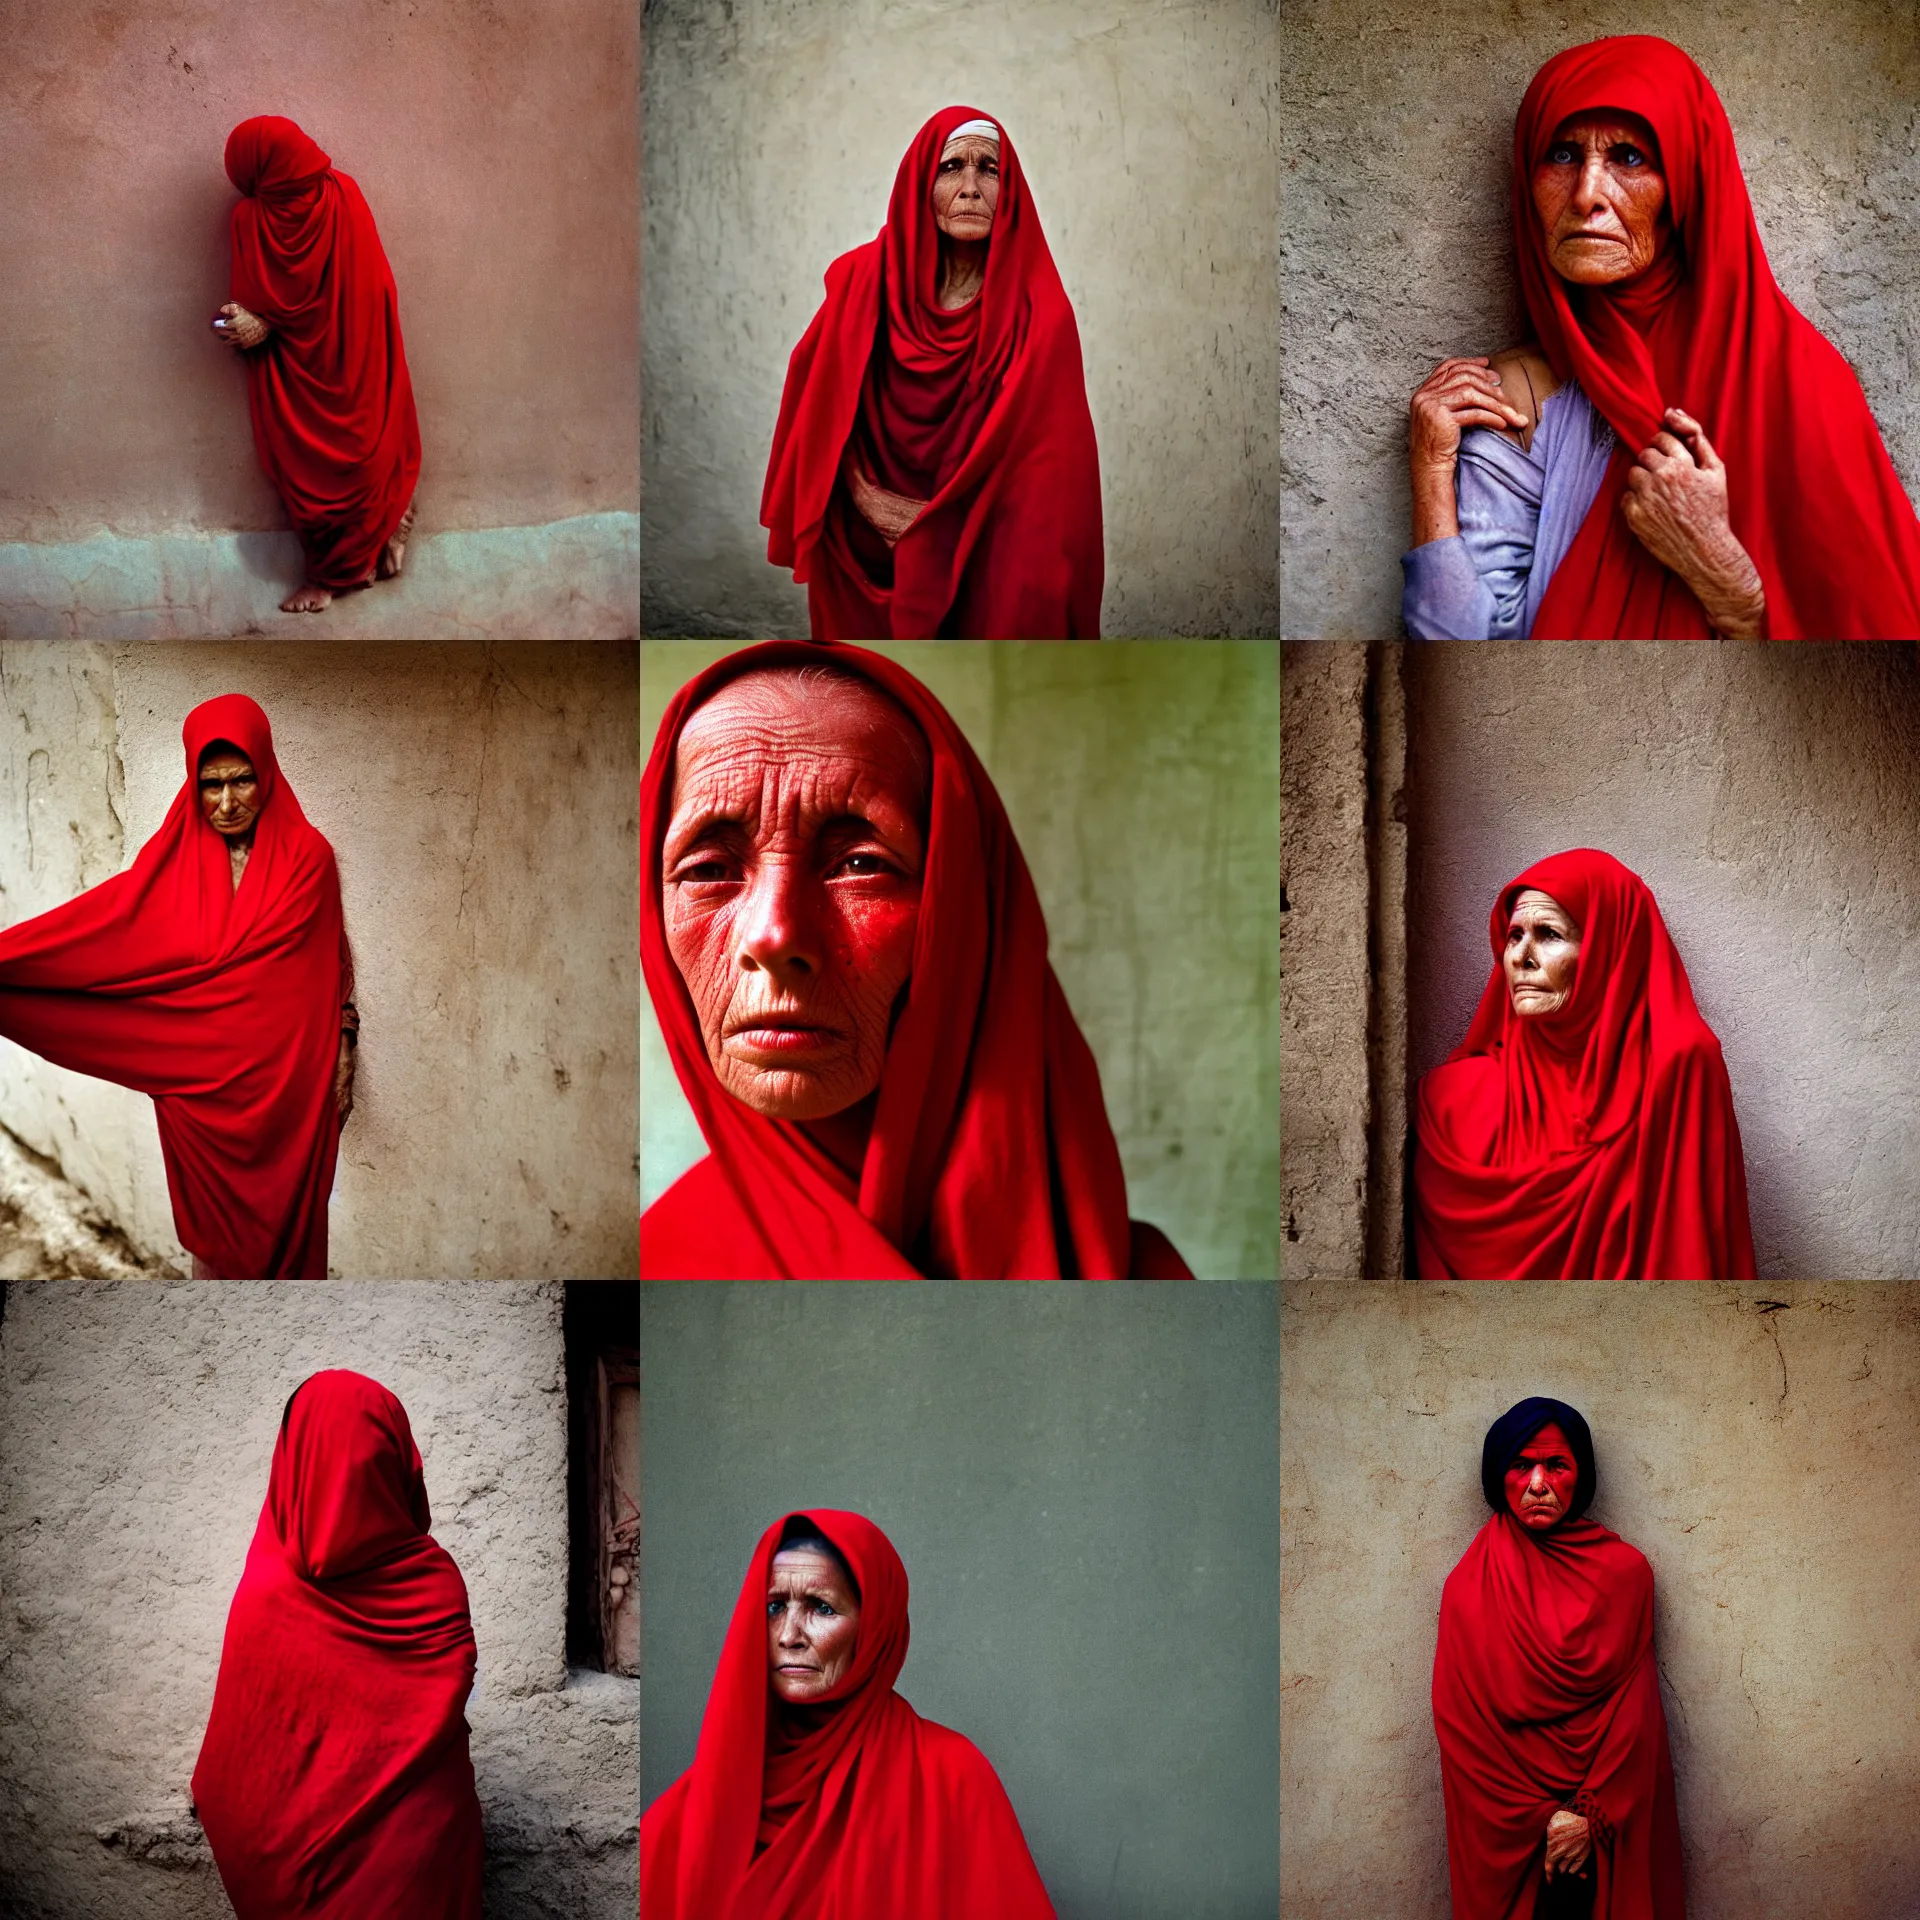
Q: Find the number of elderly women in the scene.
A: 7